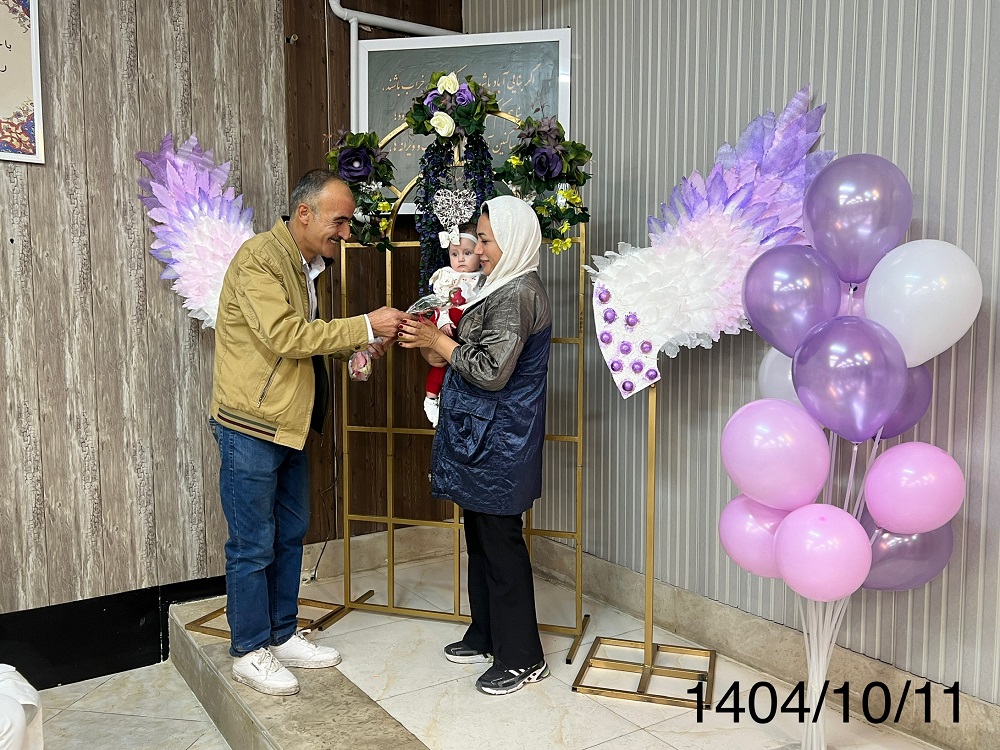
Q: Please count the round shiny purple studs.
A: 10